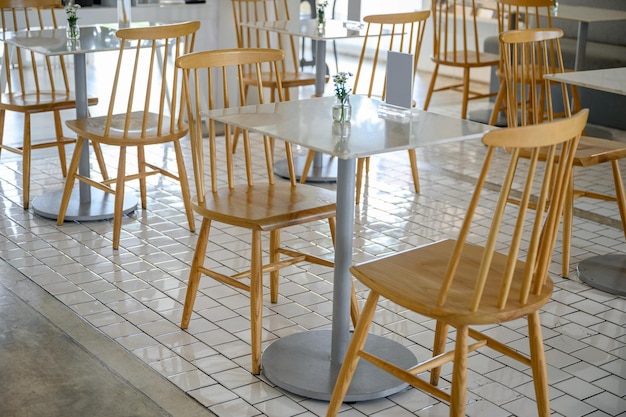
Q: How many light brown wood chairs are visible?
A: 9